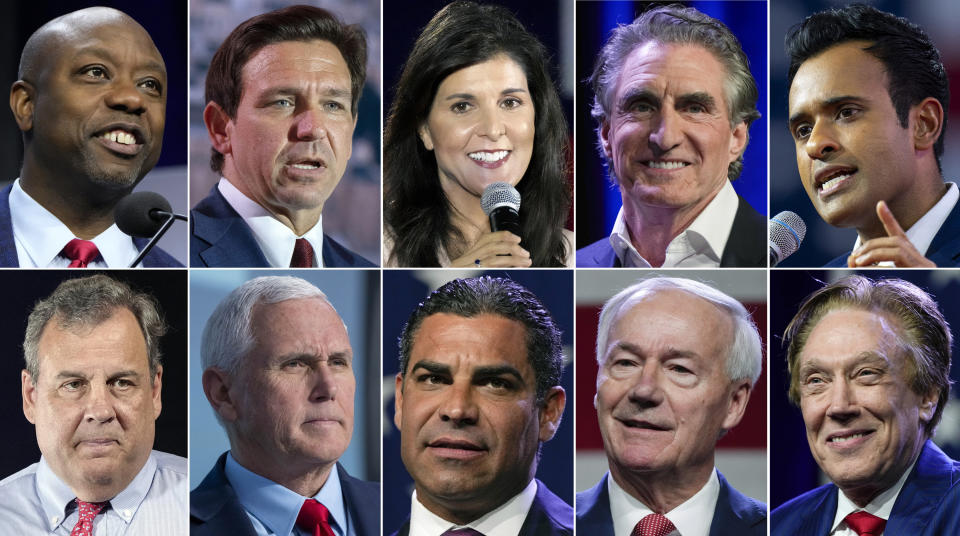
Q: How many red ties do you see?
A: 6